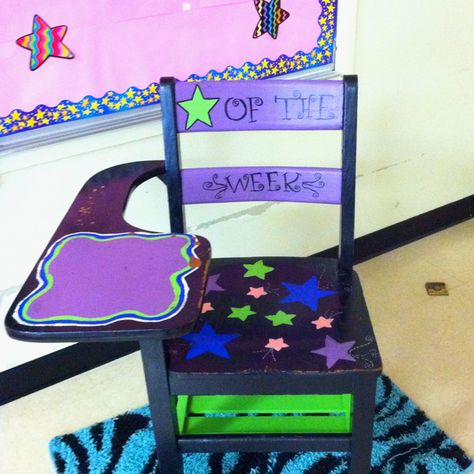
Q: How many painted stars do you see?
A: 12